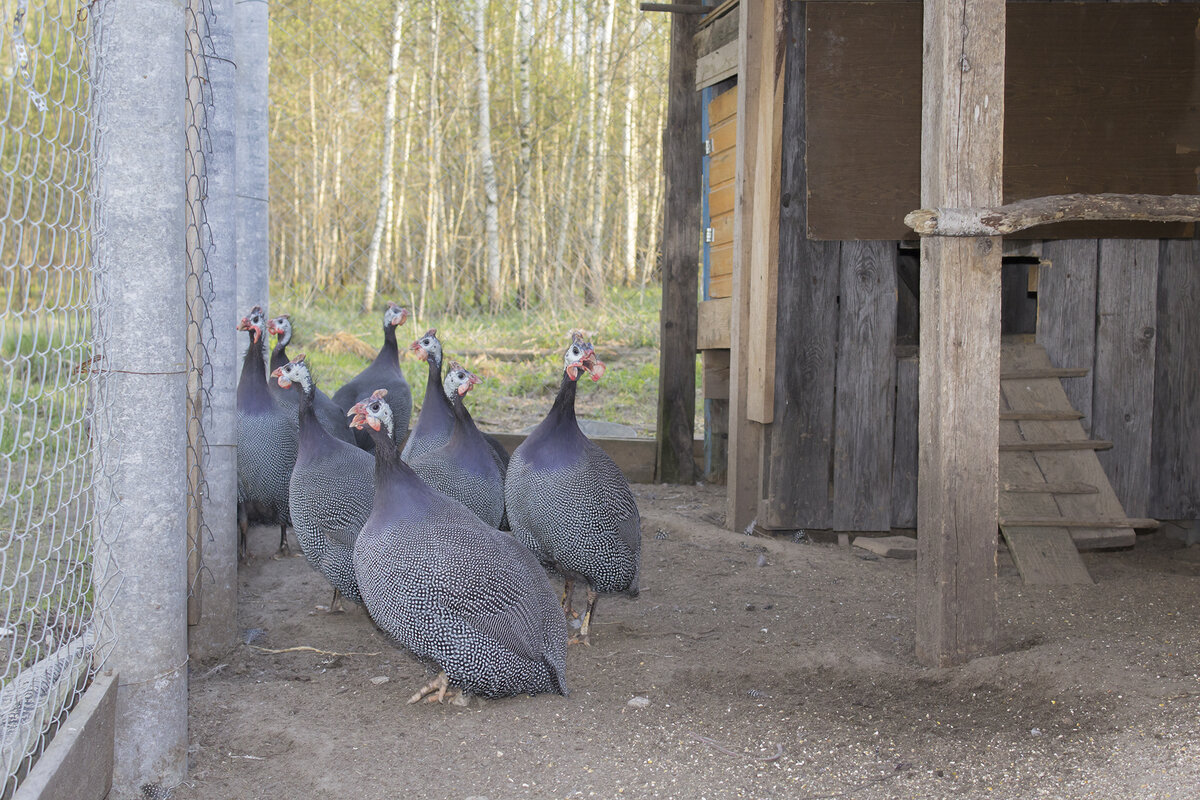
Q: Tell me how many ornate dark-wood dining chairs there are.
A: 0